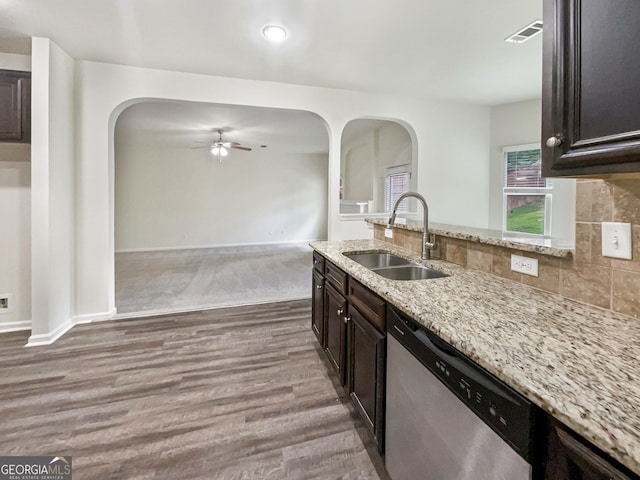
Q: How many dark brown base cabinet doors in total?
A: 3